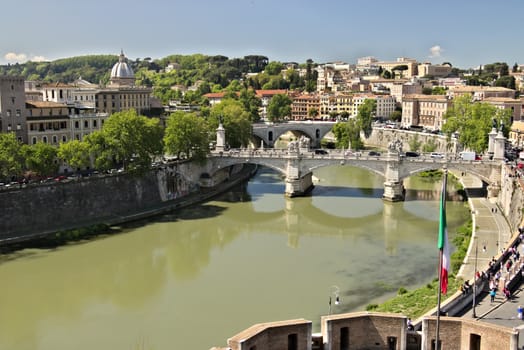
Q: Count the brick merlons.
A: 3